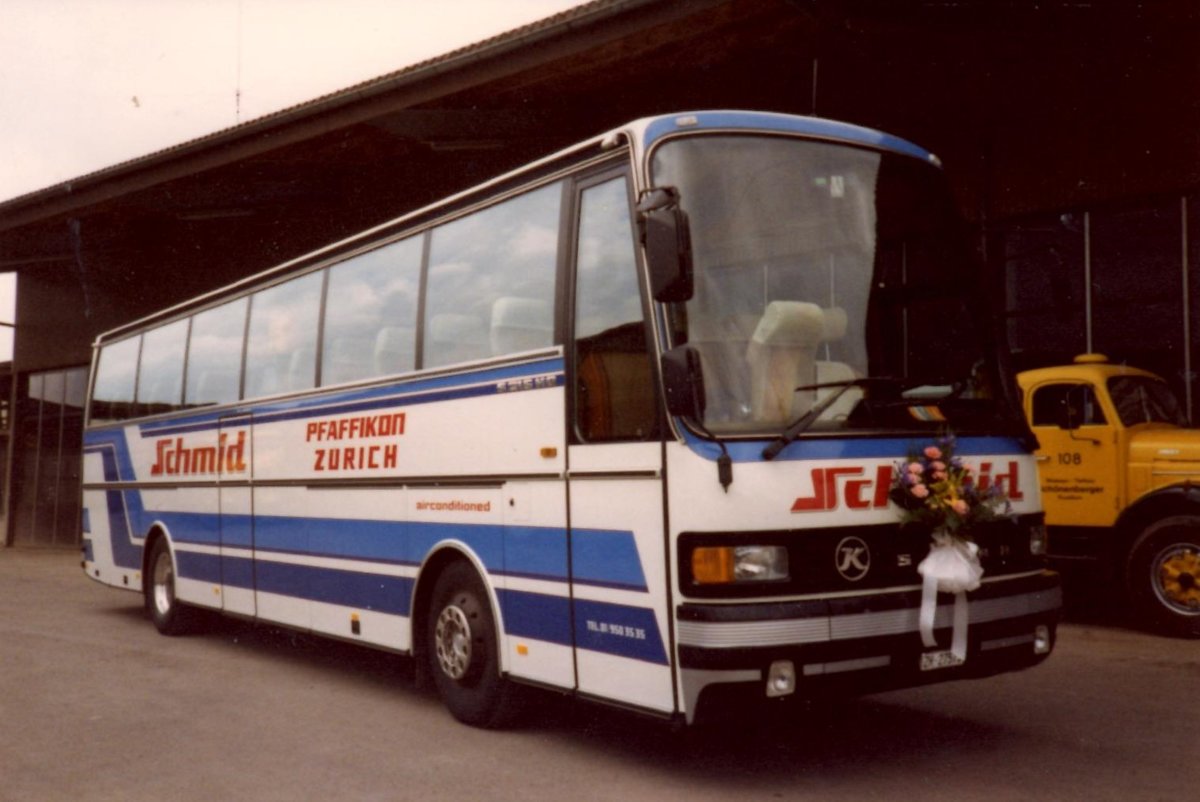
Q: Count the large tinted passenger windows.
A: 6